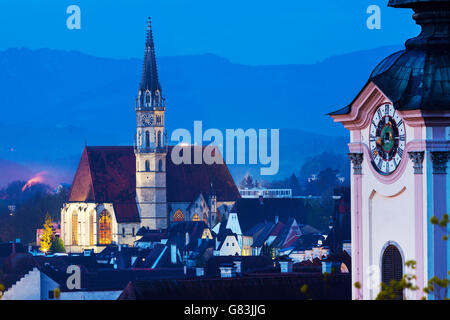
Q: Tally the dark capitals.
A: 3